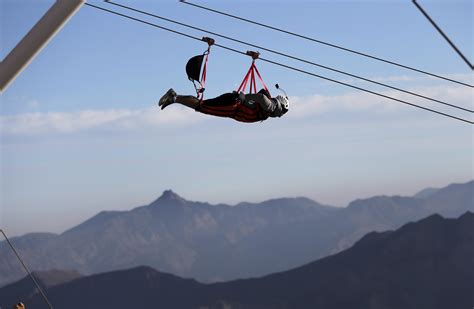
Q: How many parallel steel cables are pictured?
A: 3